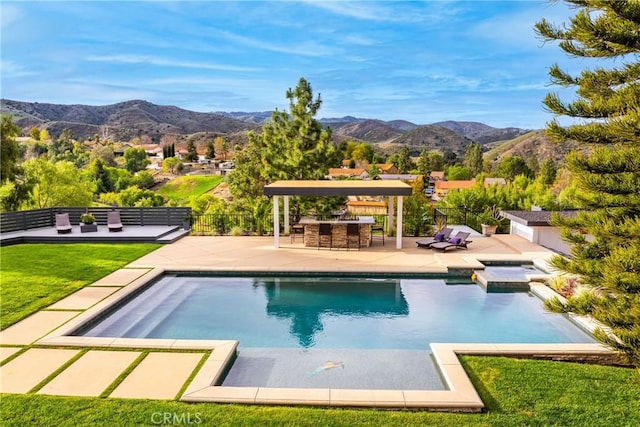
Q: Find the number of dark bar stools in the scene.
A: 4